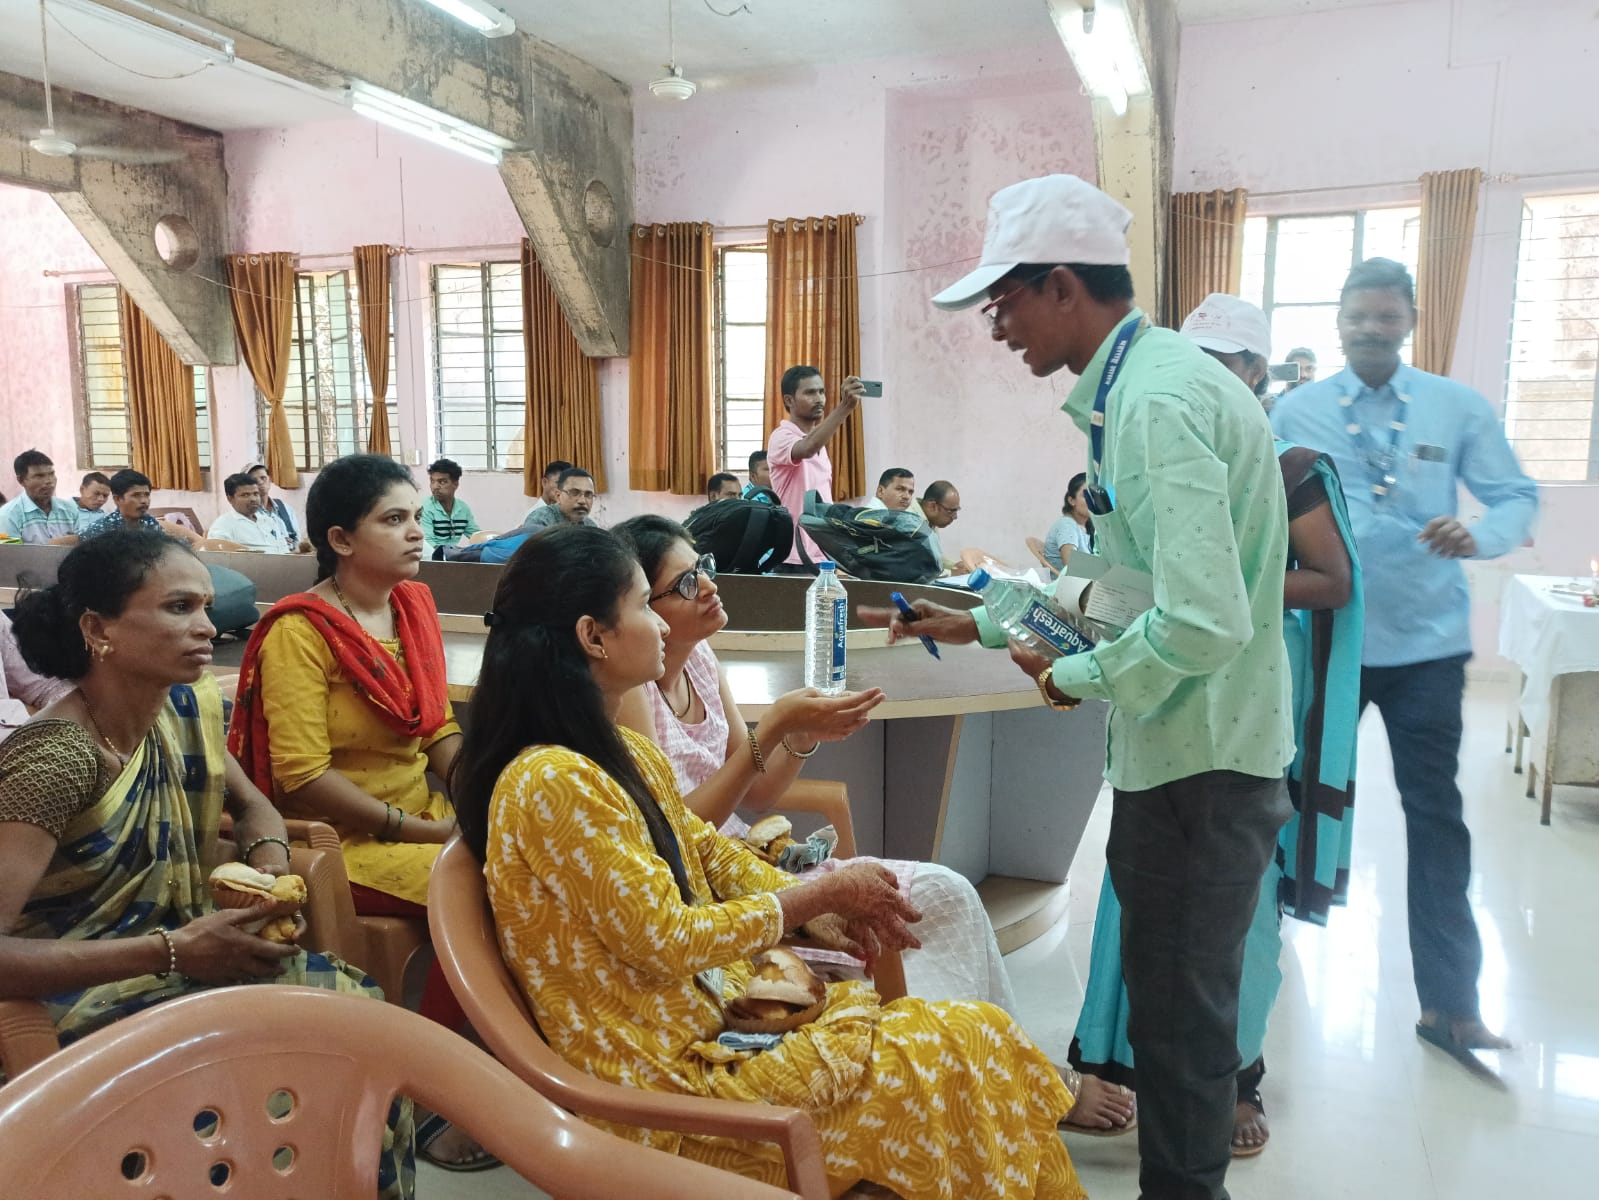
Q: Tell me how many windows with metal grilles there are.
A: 6